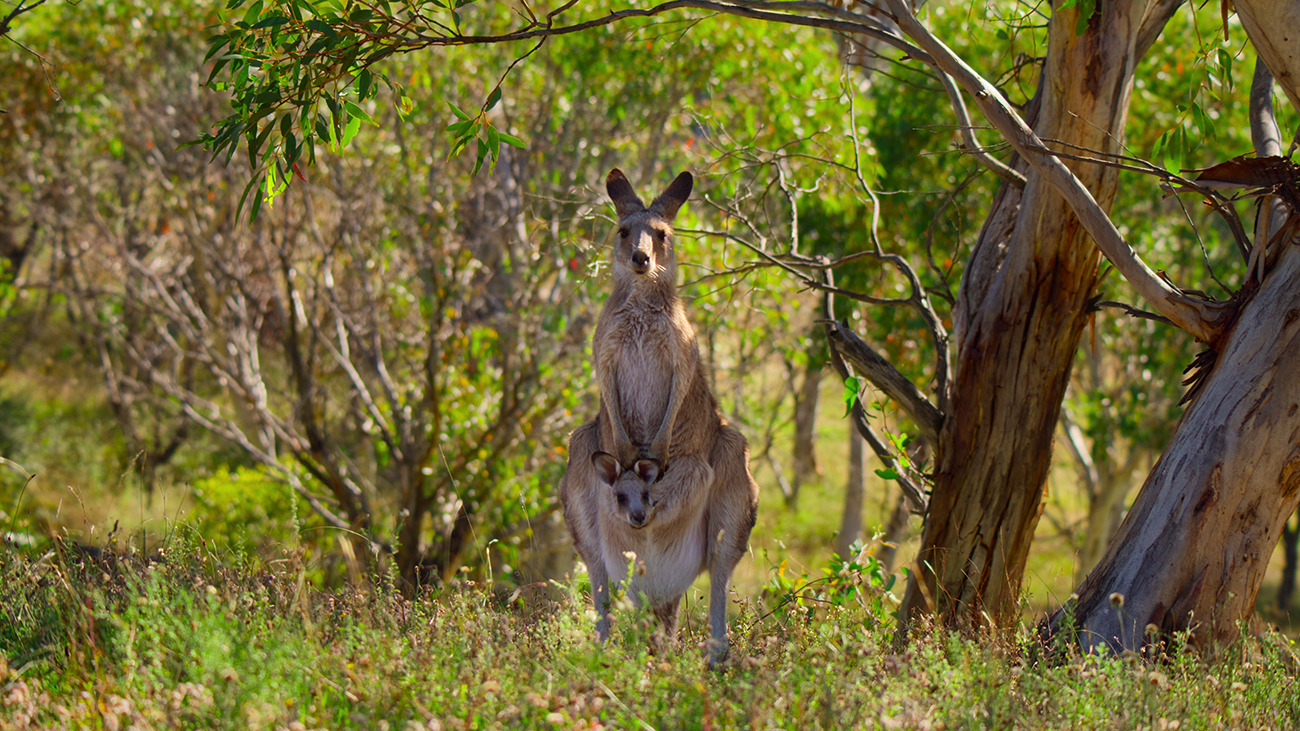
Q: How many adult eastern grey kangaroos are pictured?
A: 1